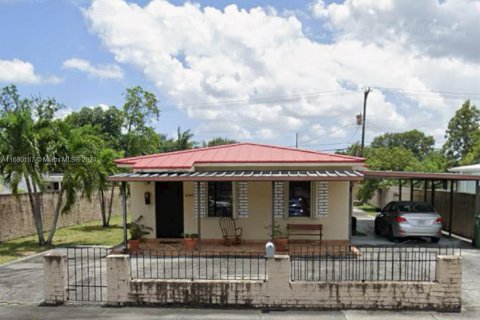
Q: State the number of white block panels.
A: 4